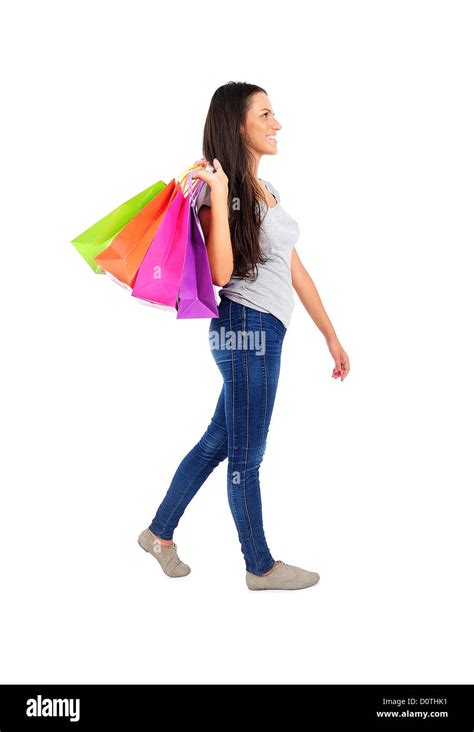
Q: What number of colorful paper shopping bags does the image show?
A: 4